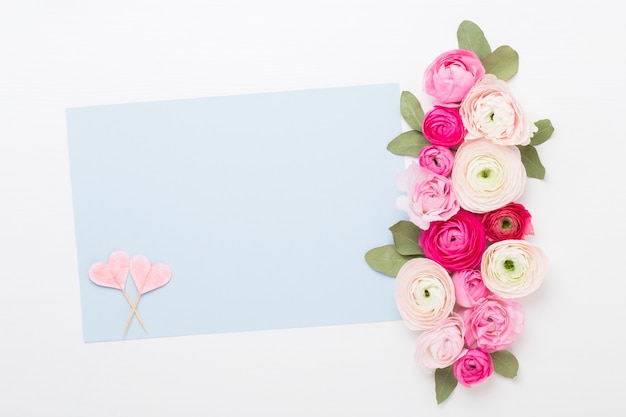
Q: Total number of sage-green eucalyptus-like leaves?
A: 10